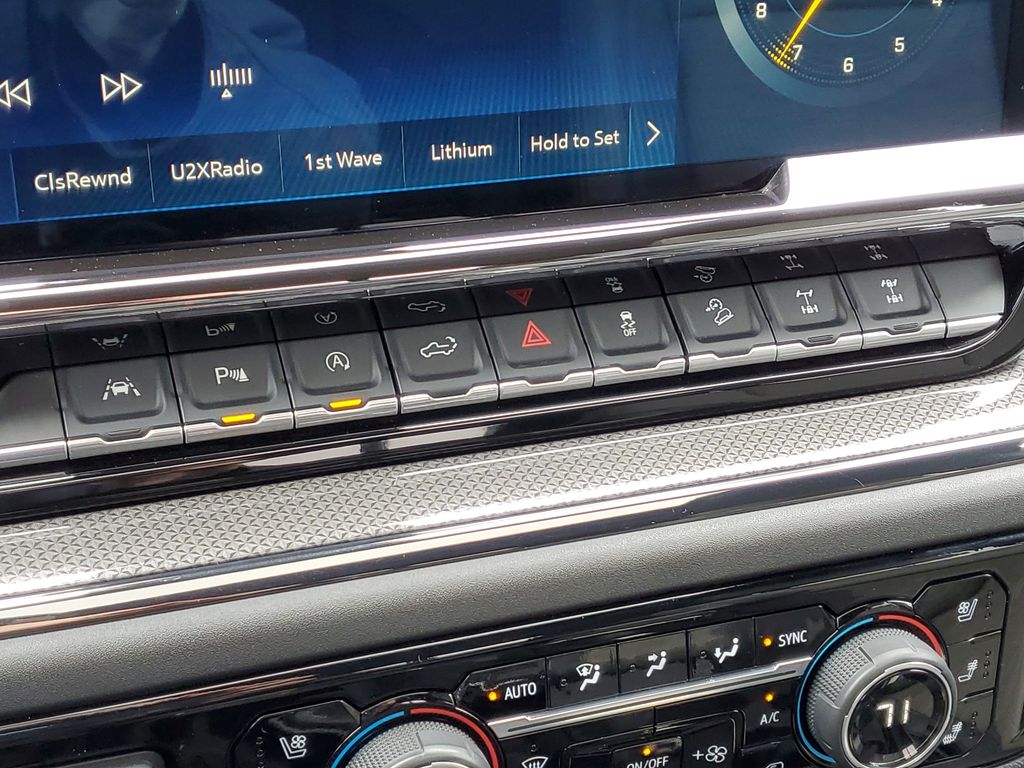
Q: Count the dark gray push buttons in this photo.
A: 9